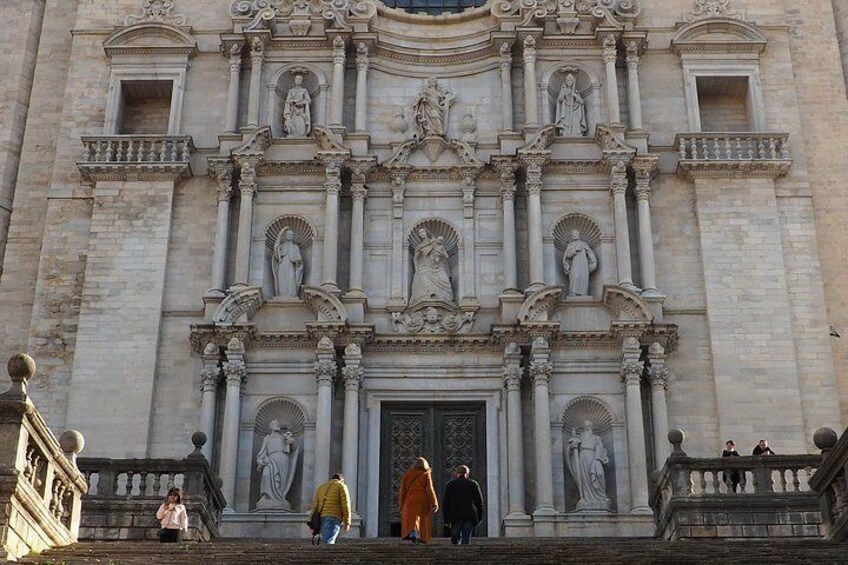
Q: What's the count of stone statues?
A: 8